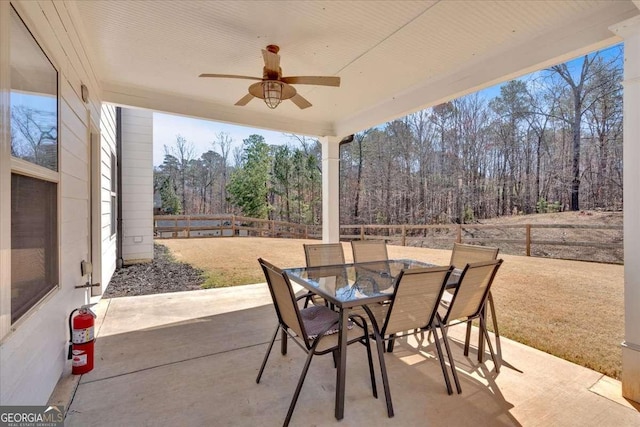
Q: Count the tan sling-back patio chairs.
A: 6